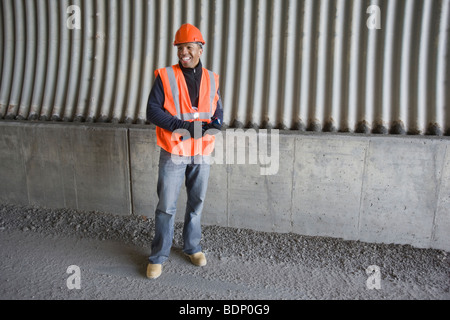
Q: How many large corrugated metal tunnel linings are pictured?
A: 1